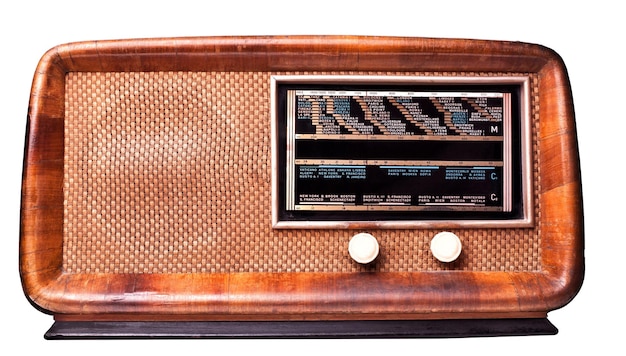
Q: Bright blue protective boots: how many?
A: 0